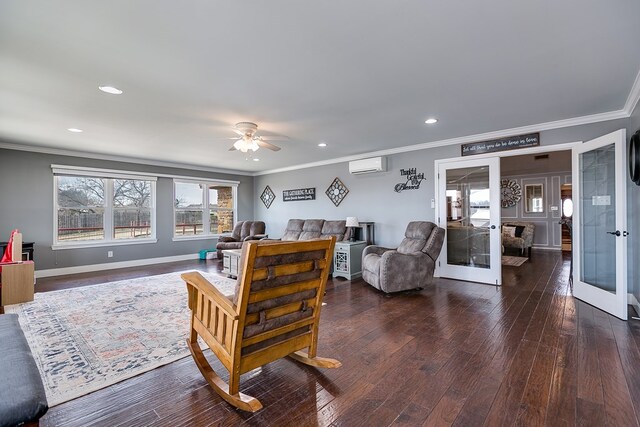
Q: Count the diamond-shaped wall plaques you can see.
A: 2